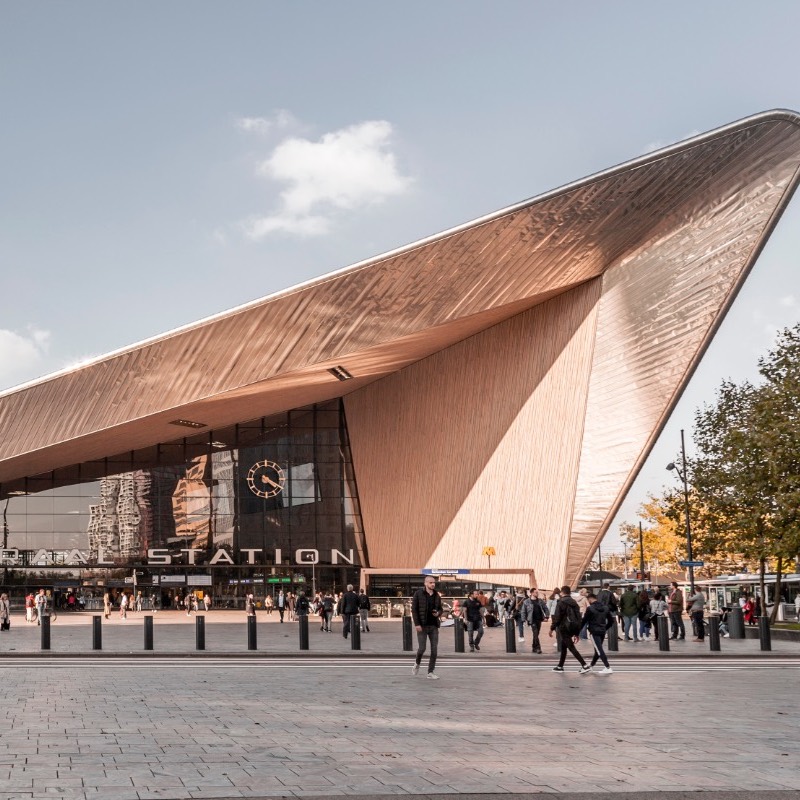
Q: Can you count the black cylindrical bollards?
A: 15